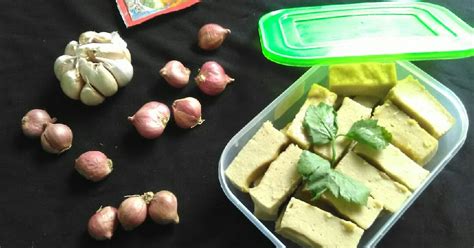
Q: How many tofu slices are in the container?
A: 11